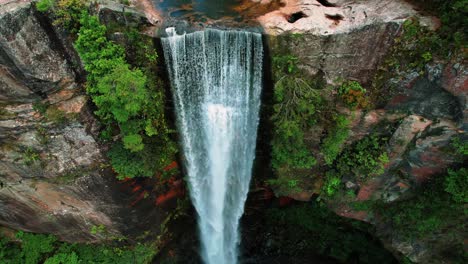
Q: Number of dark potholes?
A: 3